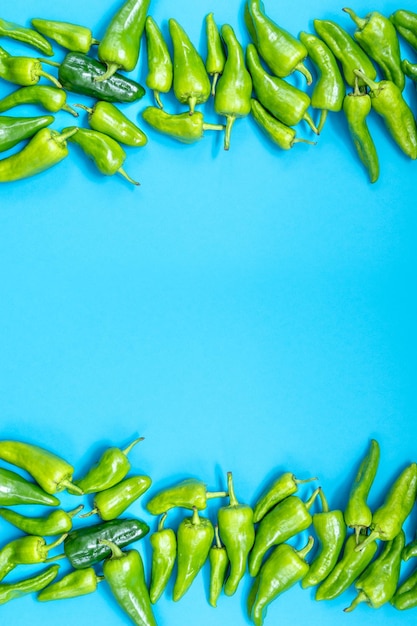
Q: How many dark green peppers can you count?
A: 2